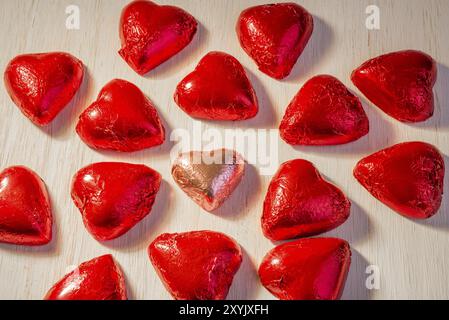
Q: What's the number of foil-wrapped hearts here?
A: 15